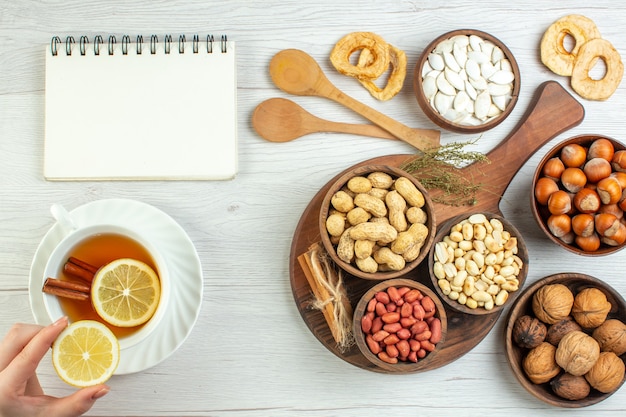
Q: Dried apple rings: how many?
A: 4